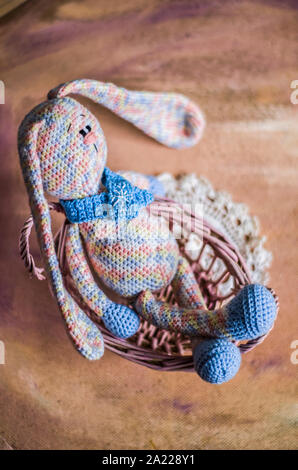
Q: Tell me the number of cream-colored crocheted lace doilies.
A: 1